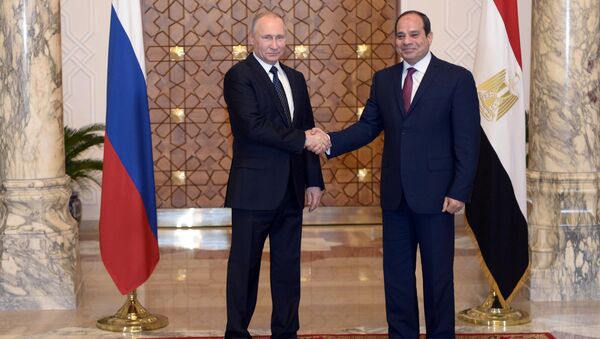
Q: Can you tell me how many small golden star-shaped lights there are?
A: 8